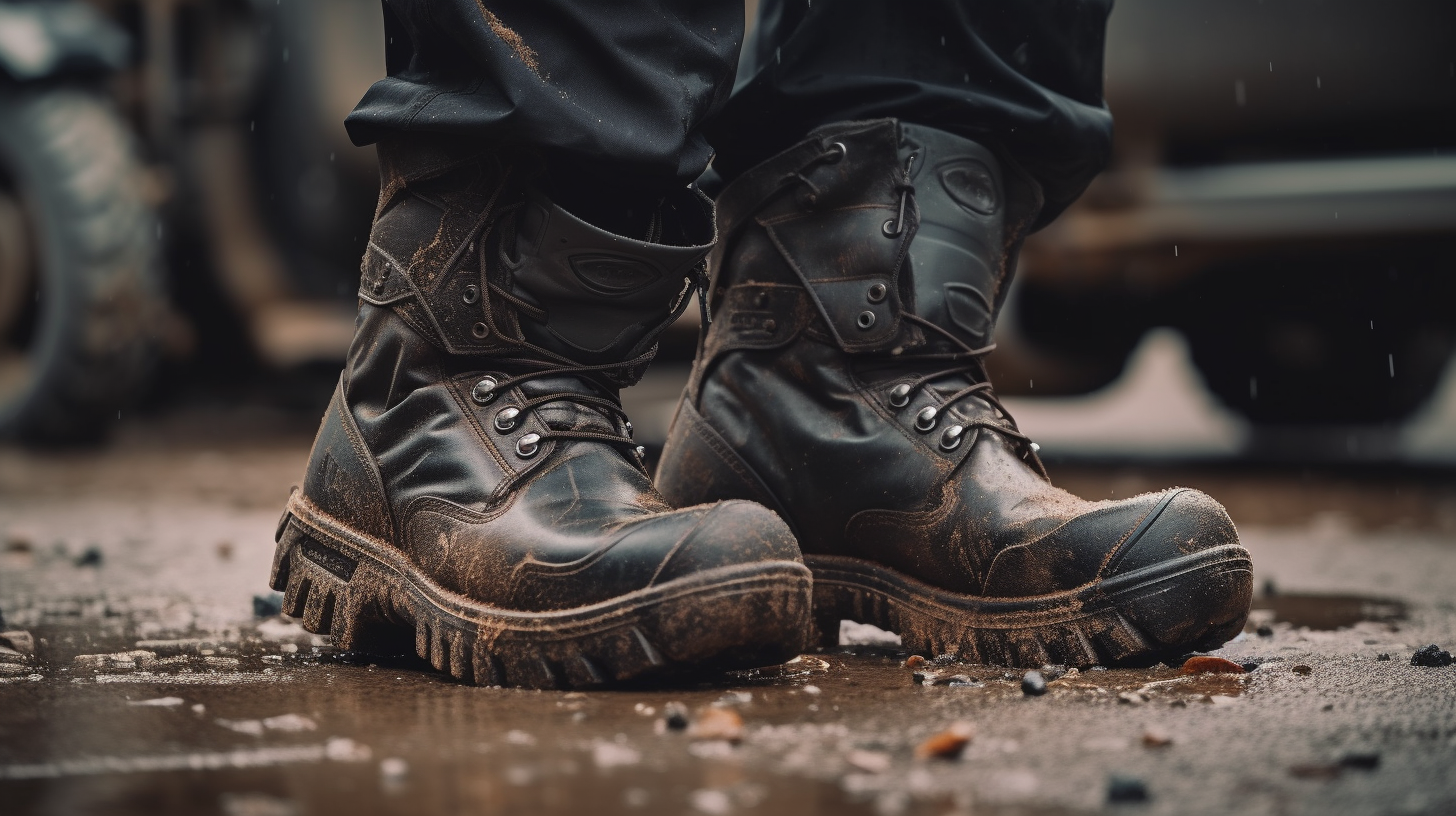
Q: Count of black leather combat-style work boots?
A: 2